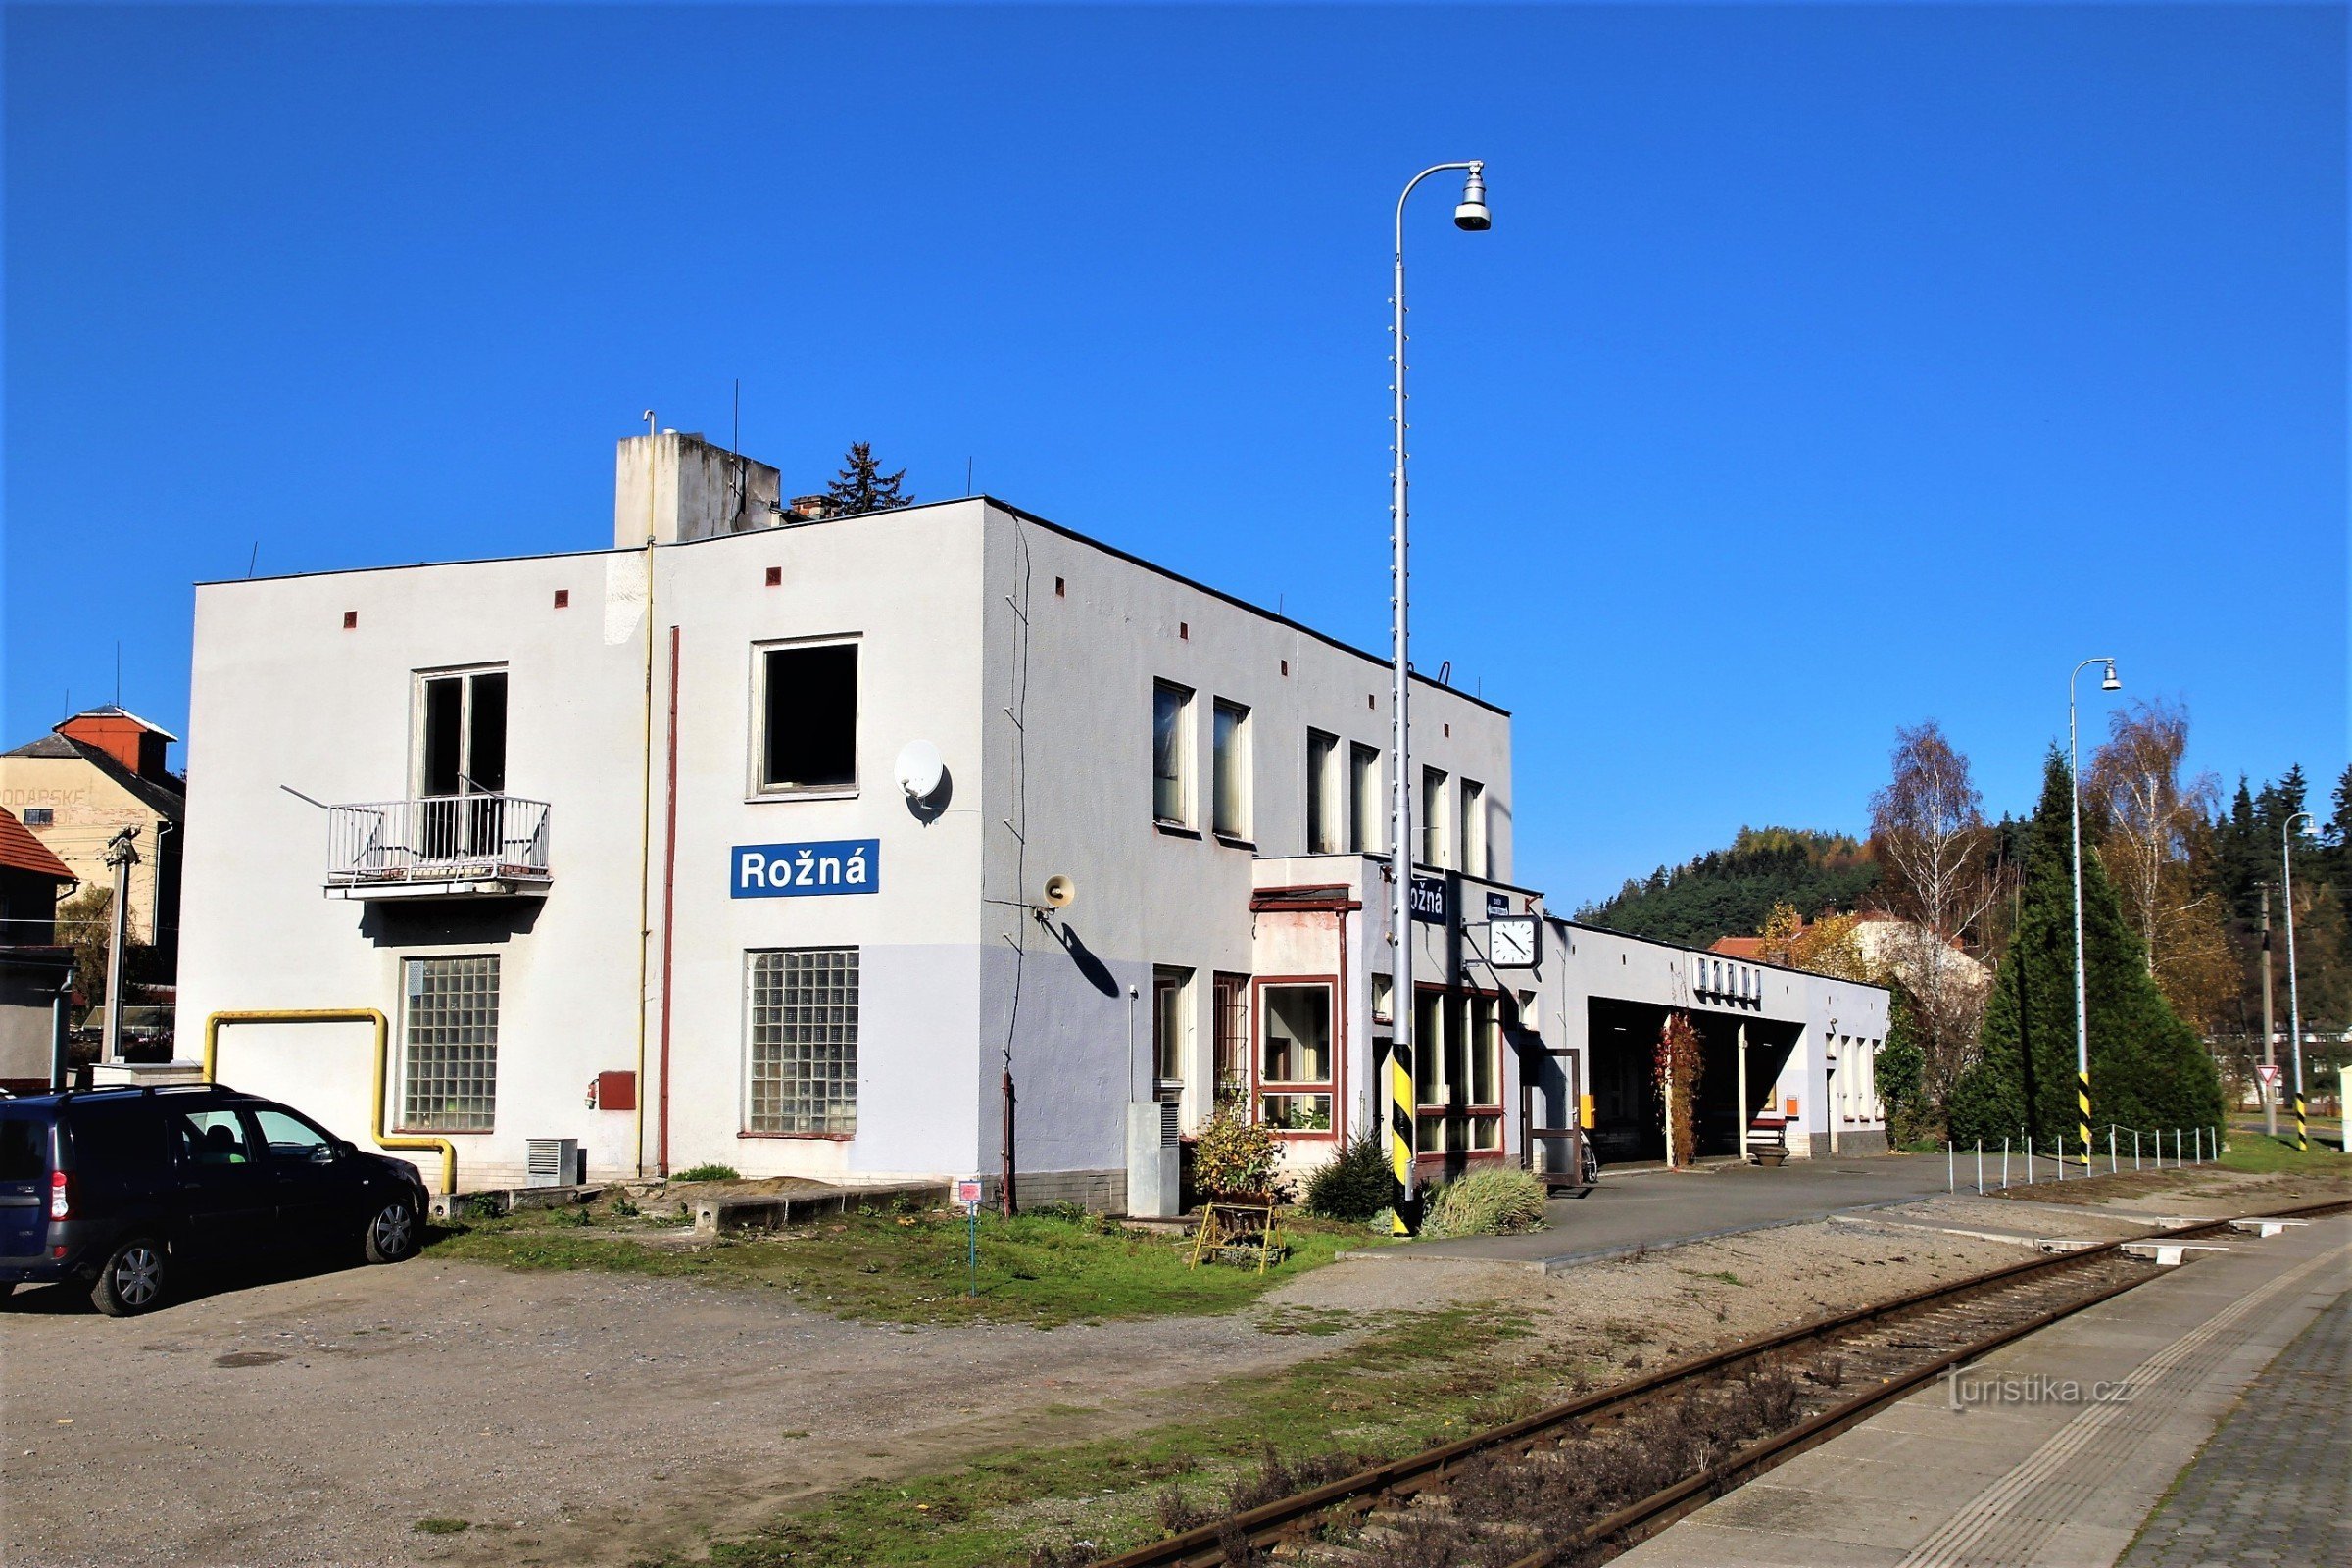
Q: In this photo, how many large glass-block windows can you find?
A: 2